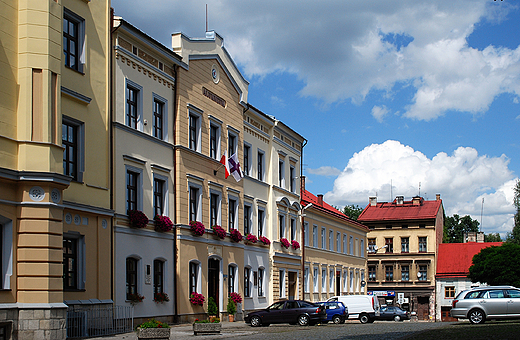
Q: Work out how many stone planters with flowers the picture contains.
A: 2